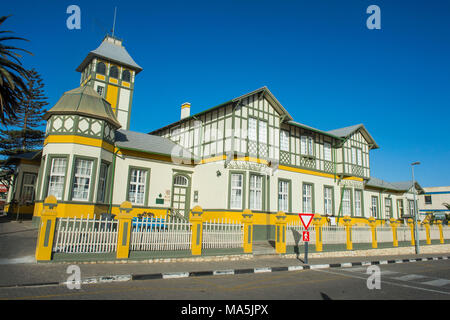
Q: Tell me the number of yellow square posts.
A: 12